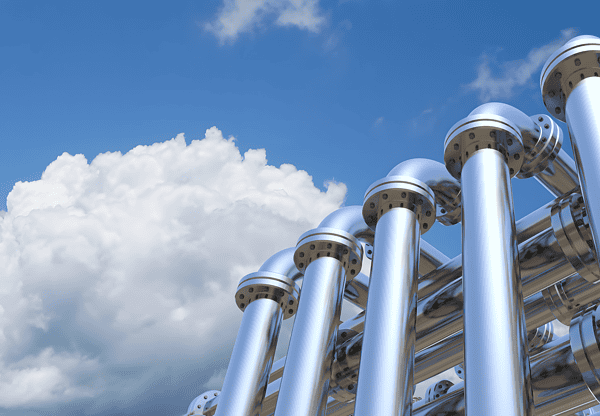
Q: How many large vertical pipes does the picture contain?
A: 5